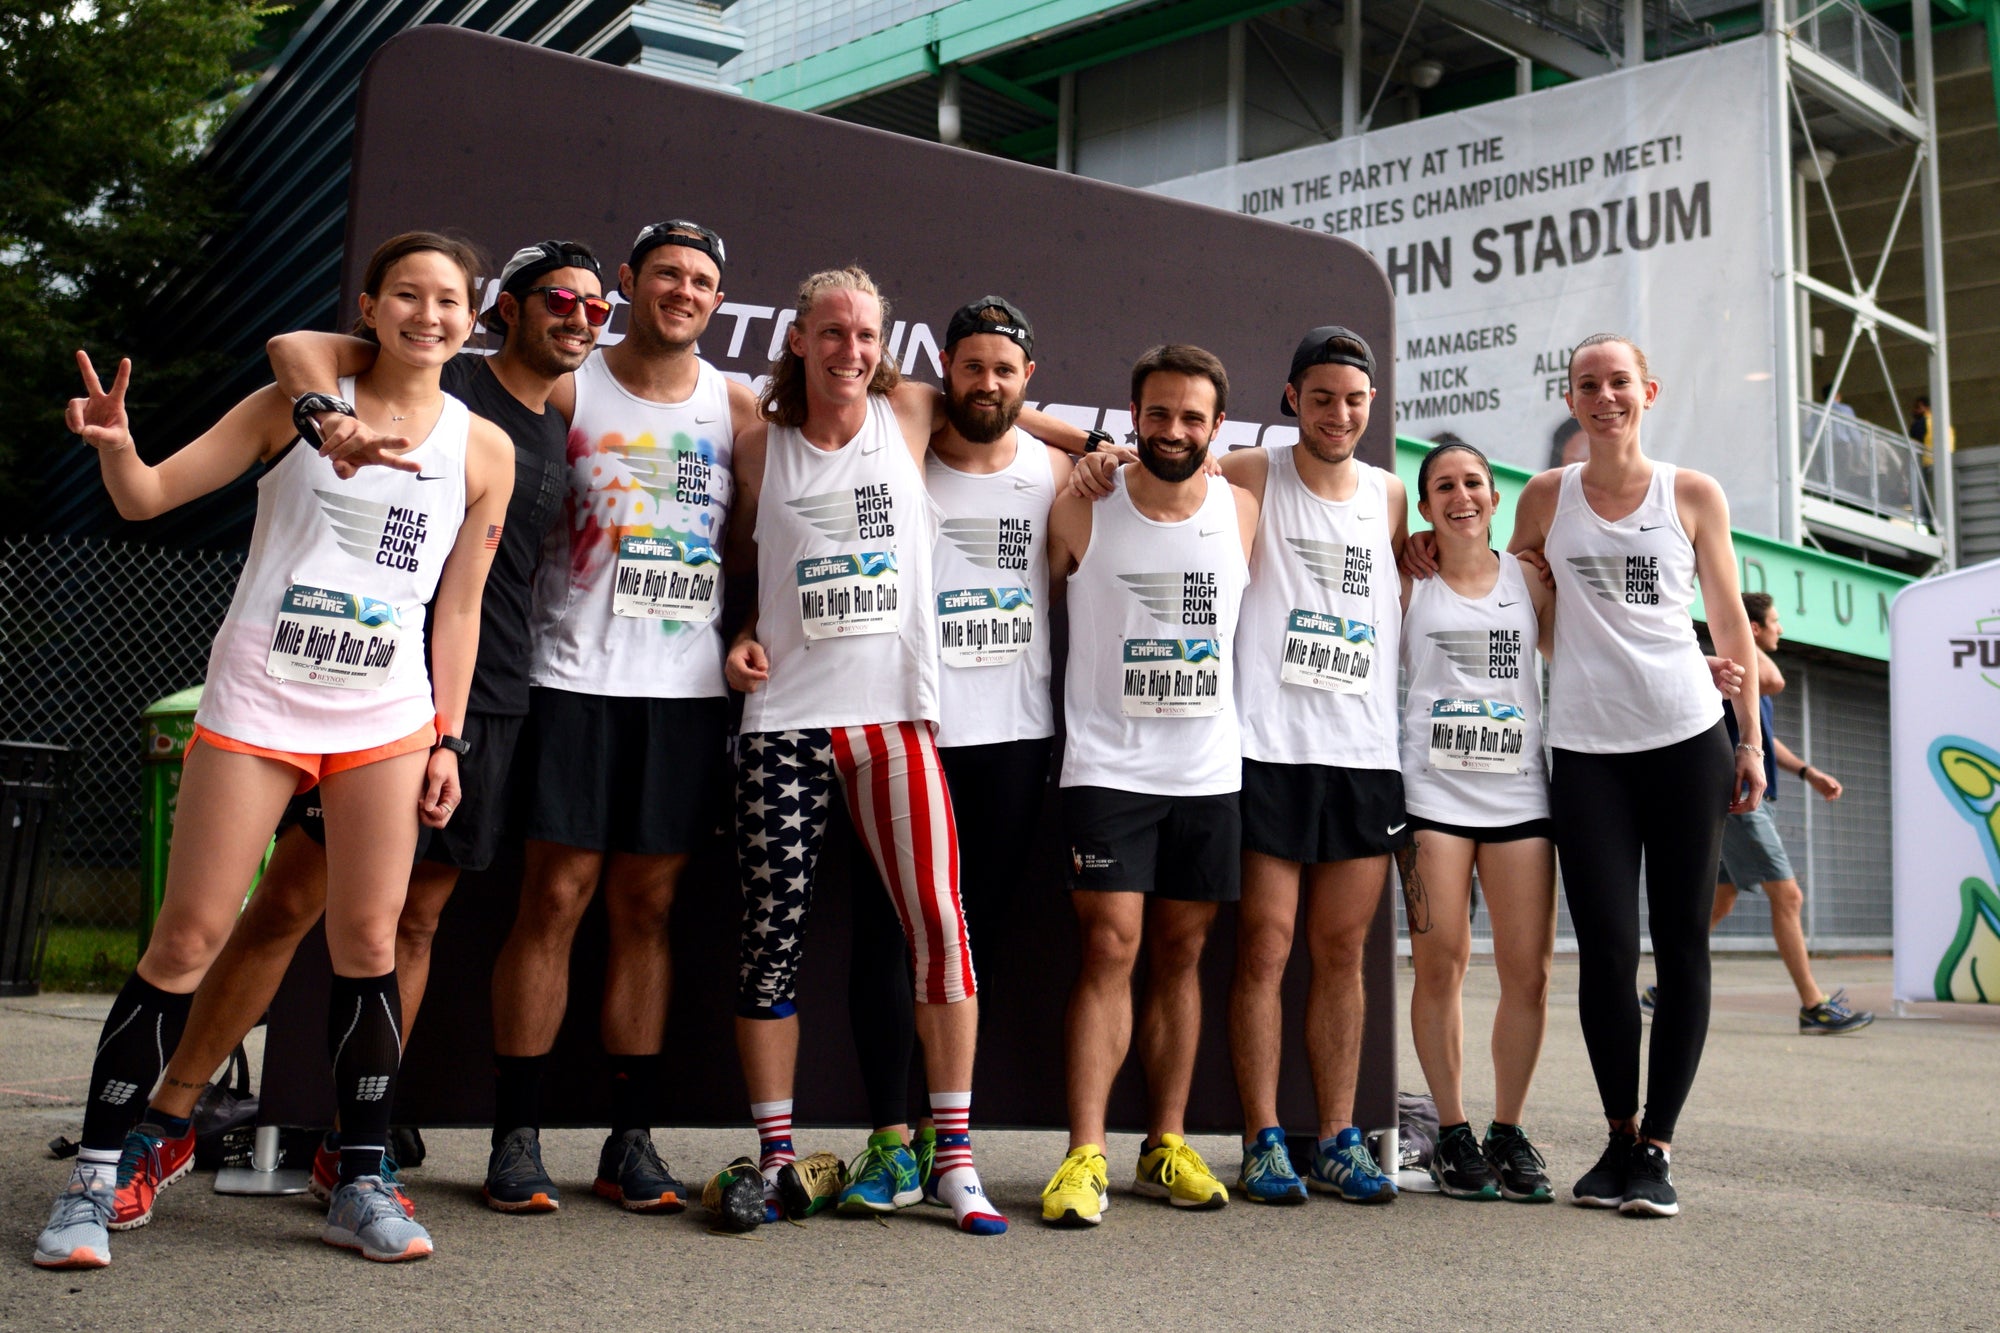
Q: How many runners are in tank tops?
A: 8